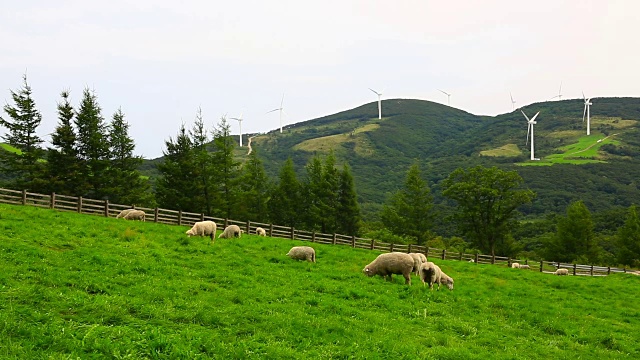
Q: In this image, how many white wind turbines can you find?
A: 8